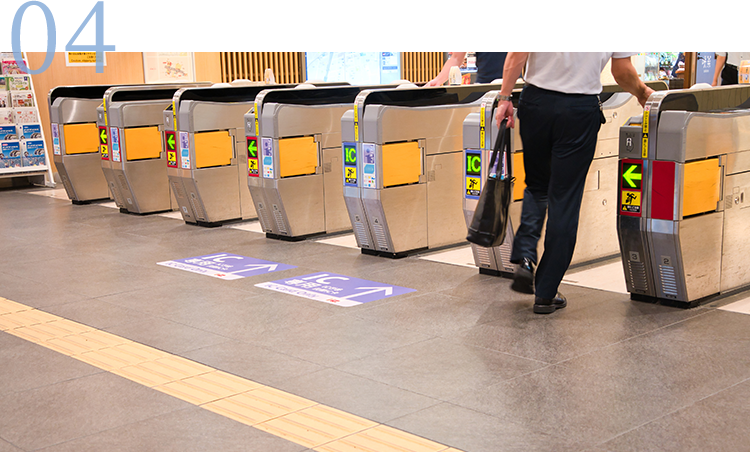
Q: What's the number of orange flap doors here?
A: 7